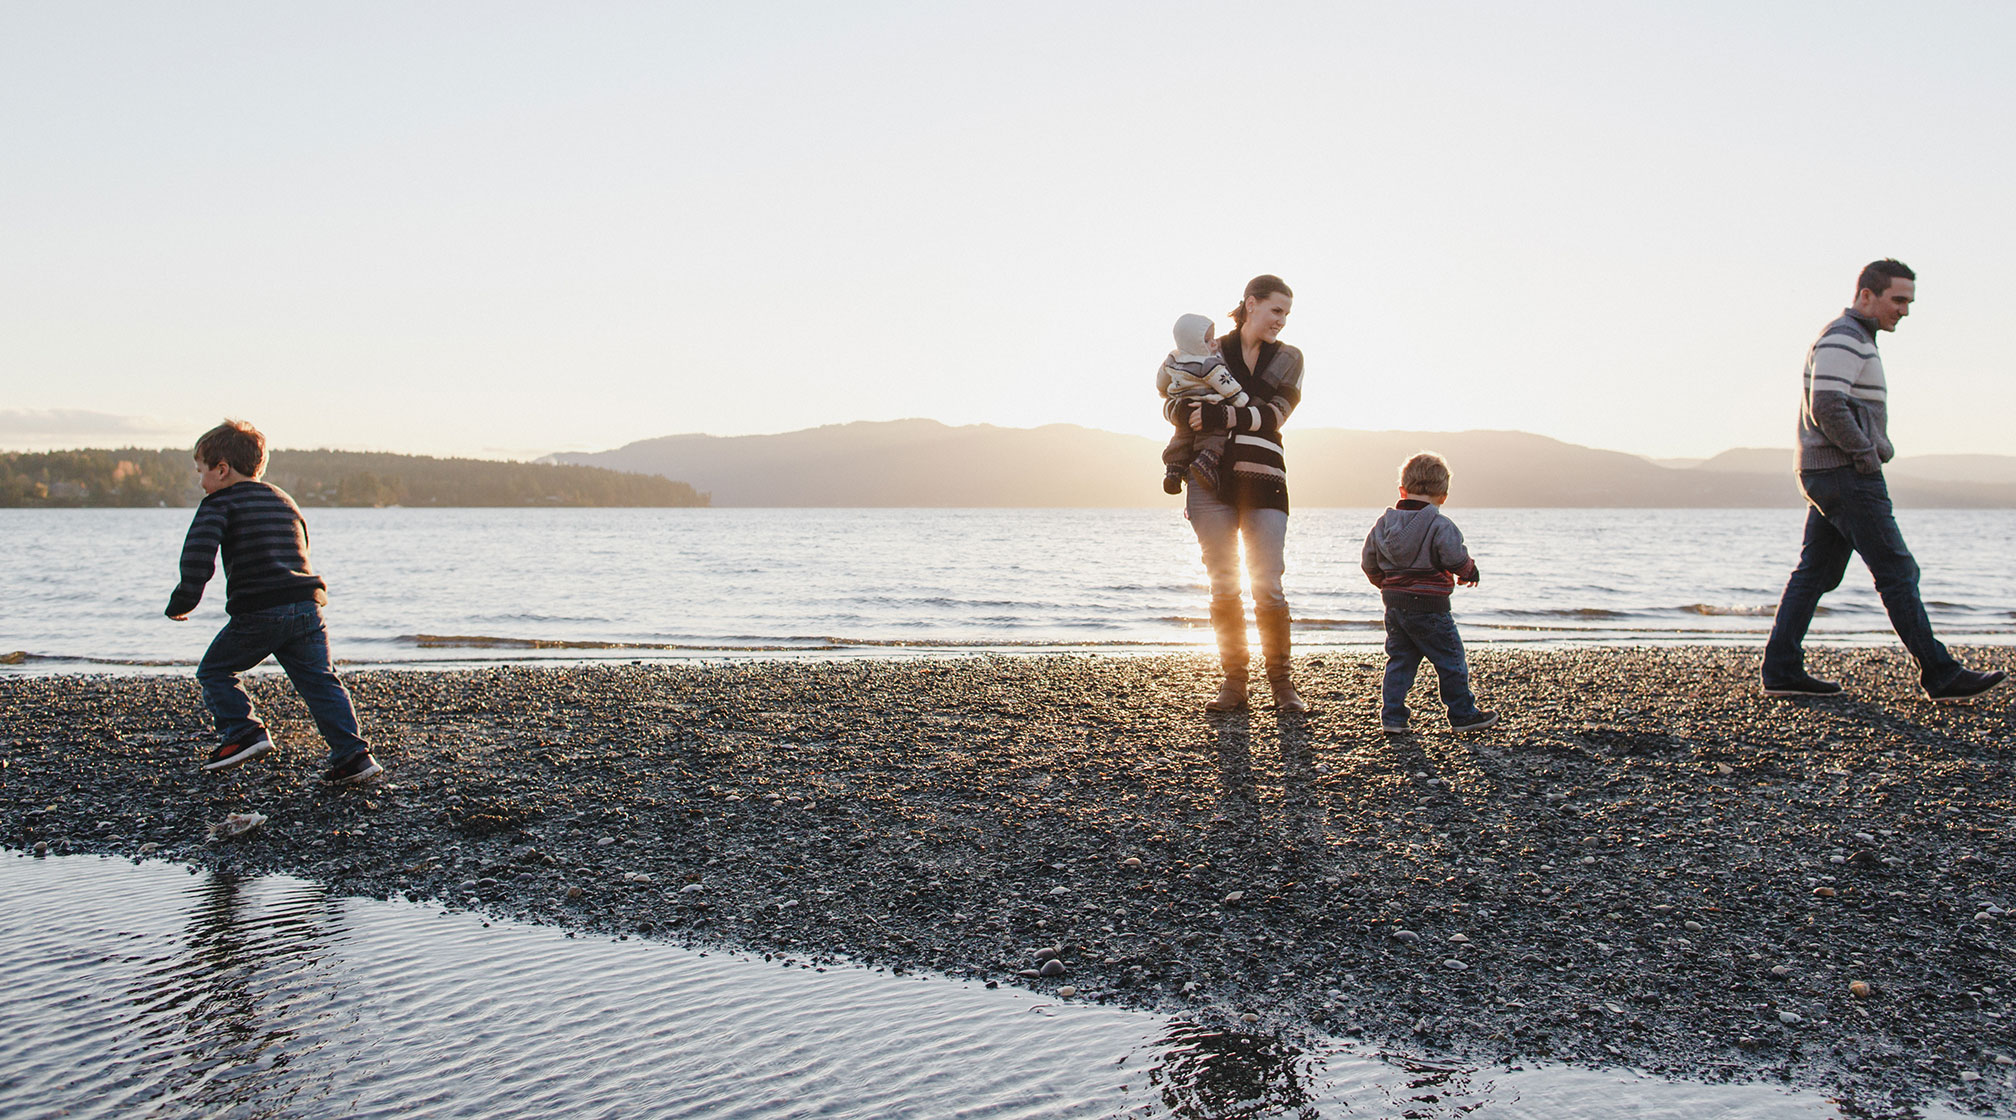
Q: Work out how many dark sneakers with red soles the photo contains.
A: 0